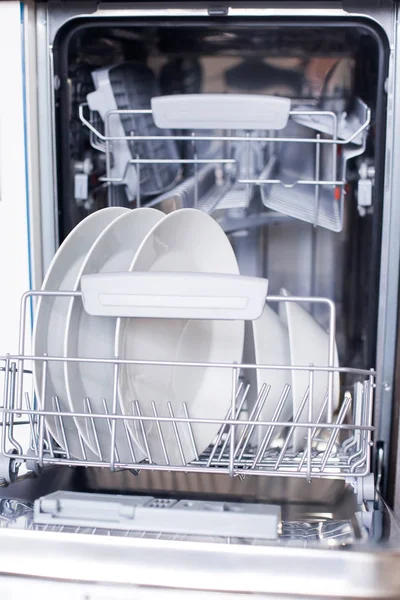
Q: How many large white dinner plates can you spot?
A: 3